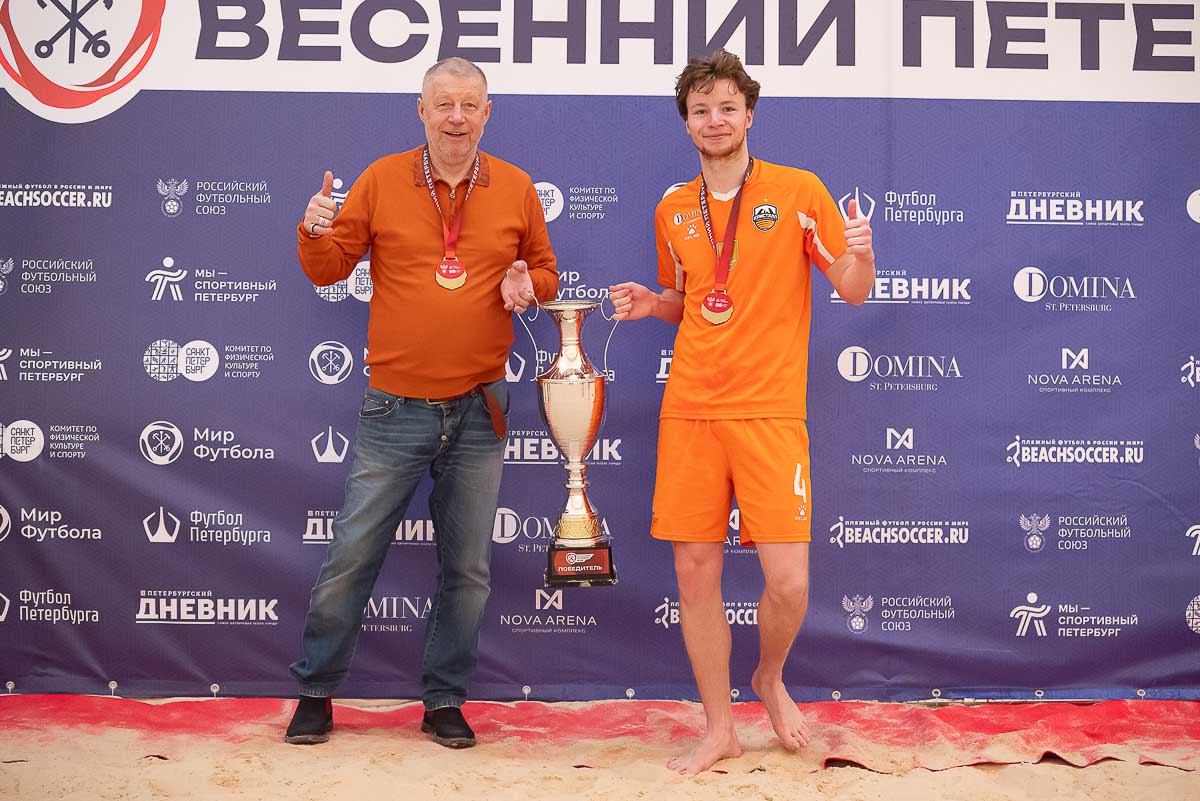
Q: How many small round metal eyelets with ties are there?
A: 10